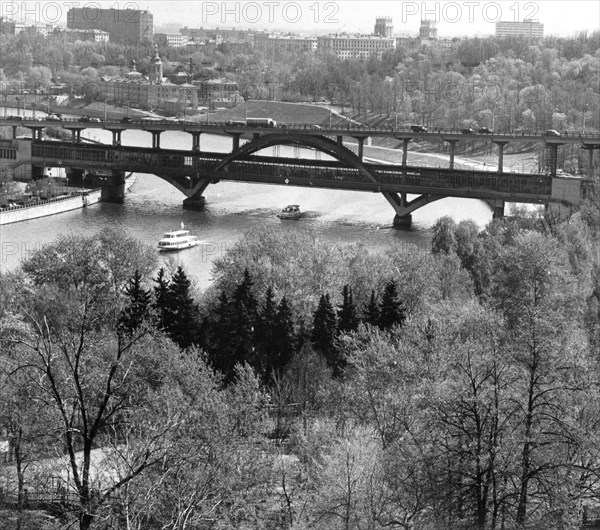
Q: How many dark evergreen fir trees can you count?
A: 11